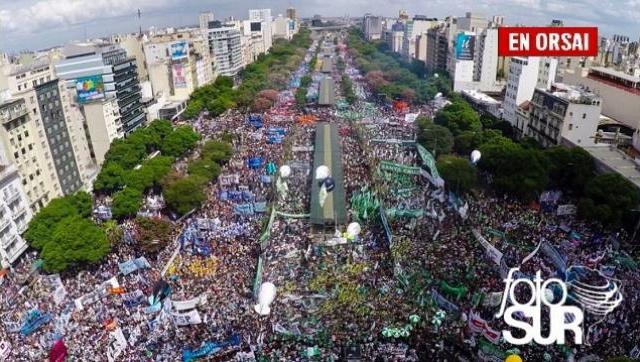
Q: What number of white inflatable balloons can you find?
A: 5